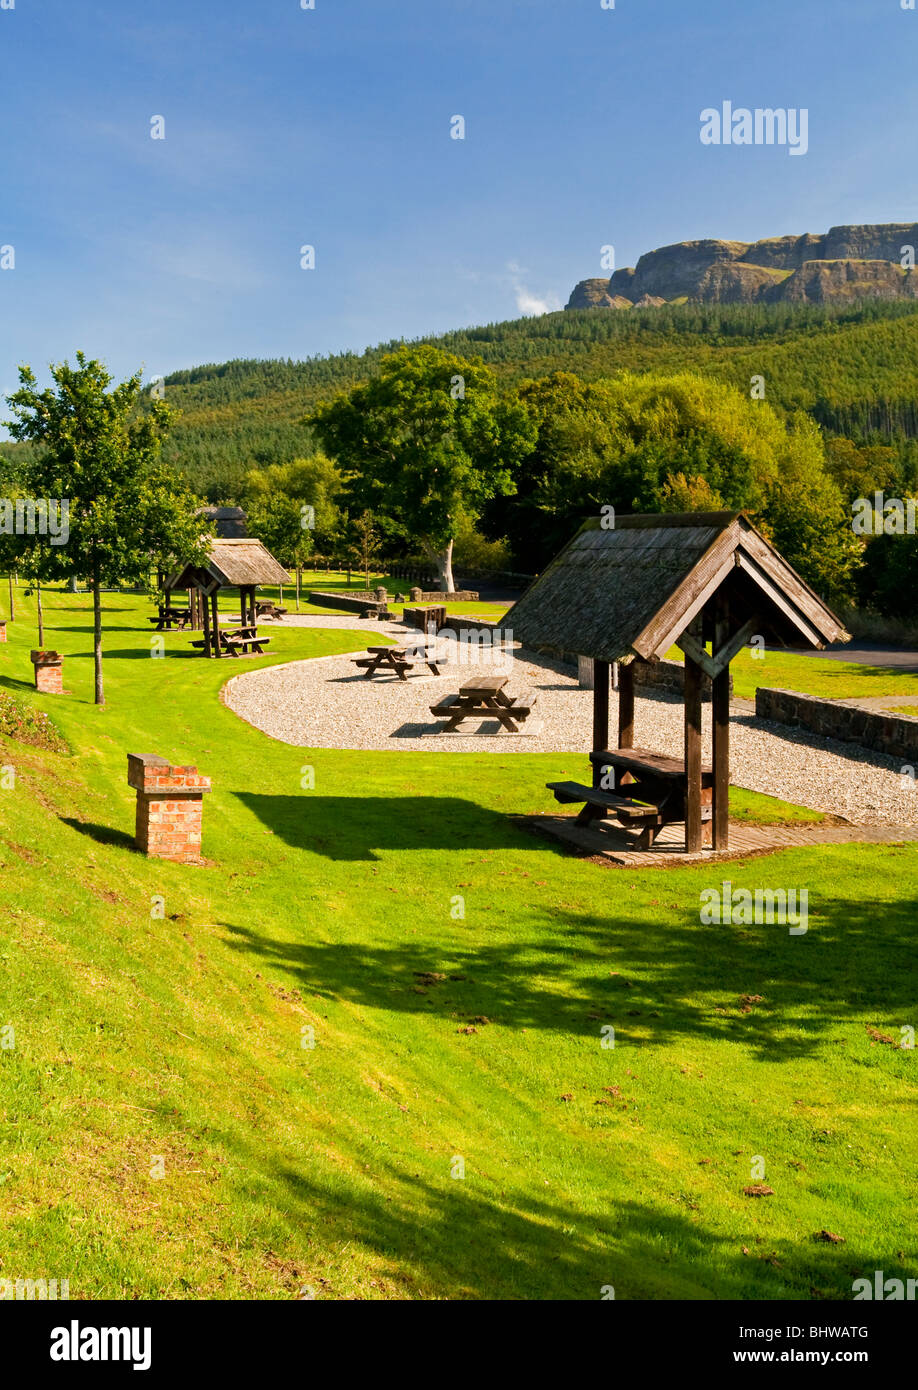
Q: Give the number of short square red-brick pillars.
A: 3